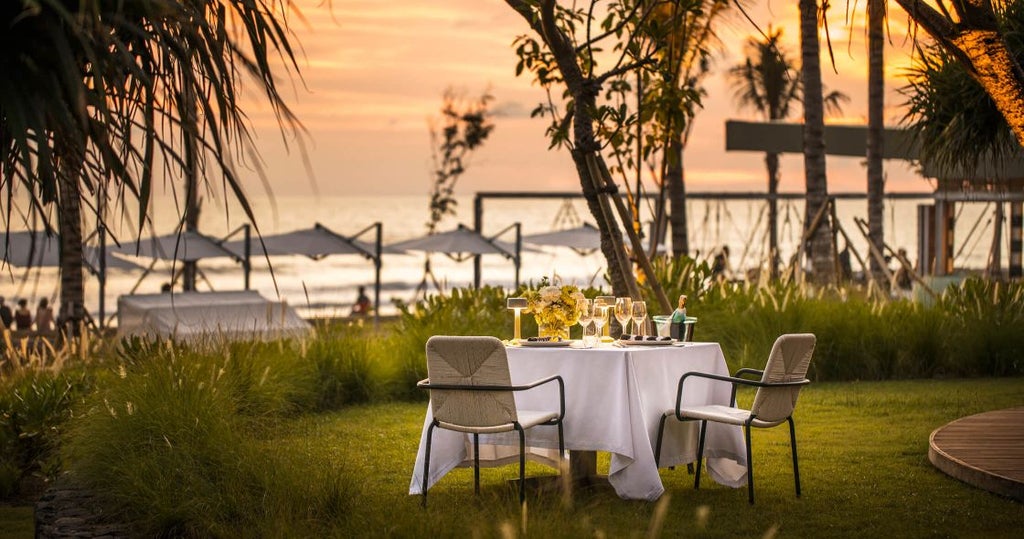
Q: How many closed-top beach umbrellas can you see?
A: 5